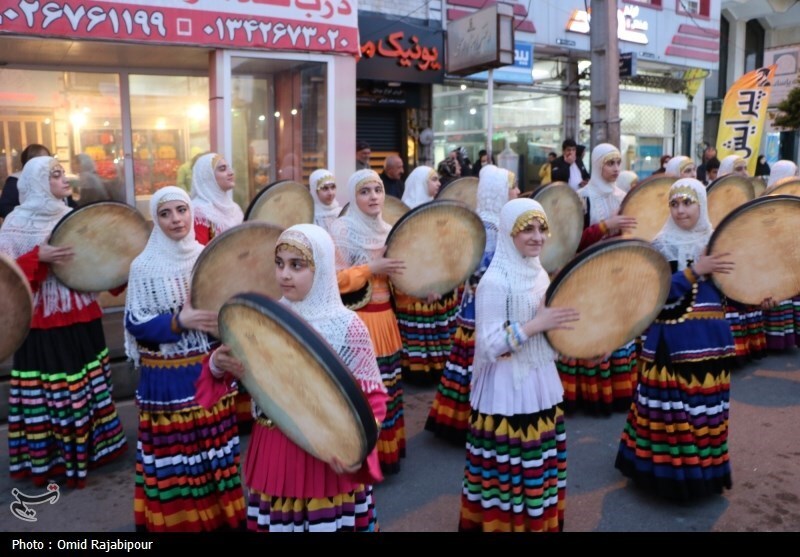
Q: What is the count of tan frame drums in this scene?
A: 15